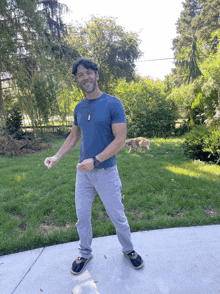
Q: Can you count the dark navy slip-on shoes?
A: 2